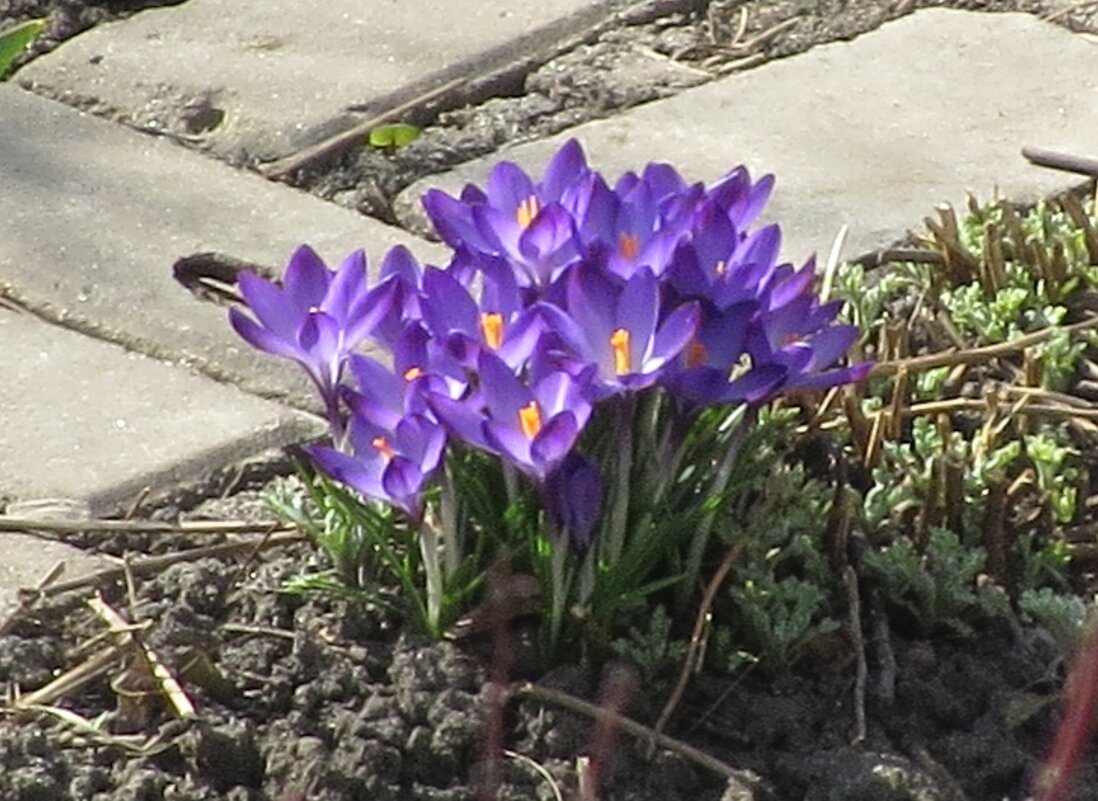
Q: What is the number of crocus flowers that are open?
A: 11